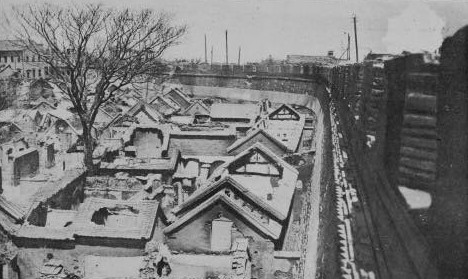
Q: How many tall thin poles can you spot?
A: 6